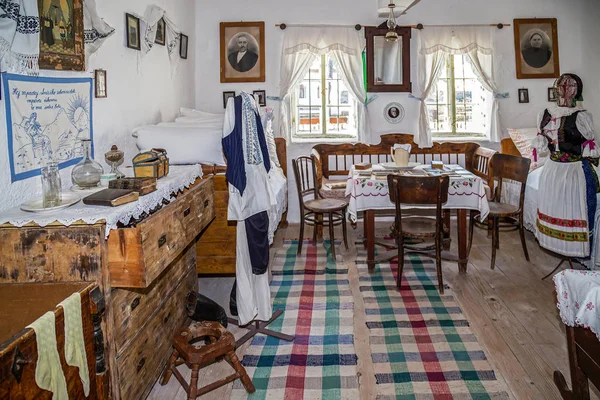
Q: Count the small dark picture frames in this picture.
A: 8